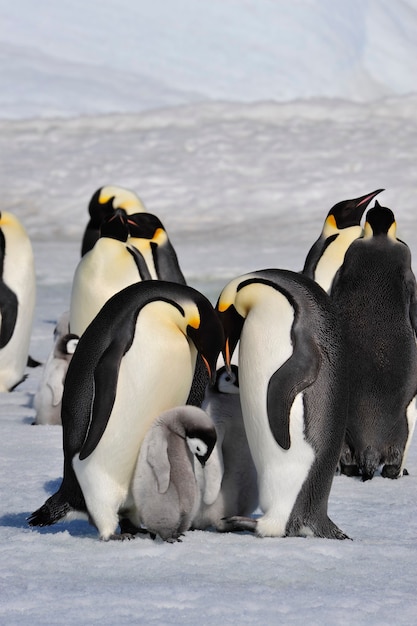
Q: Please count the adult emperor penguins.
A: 8